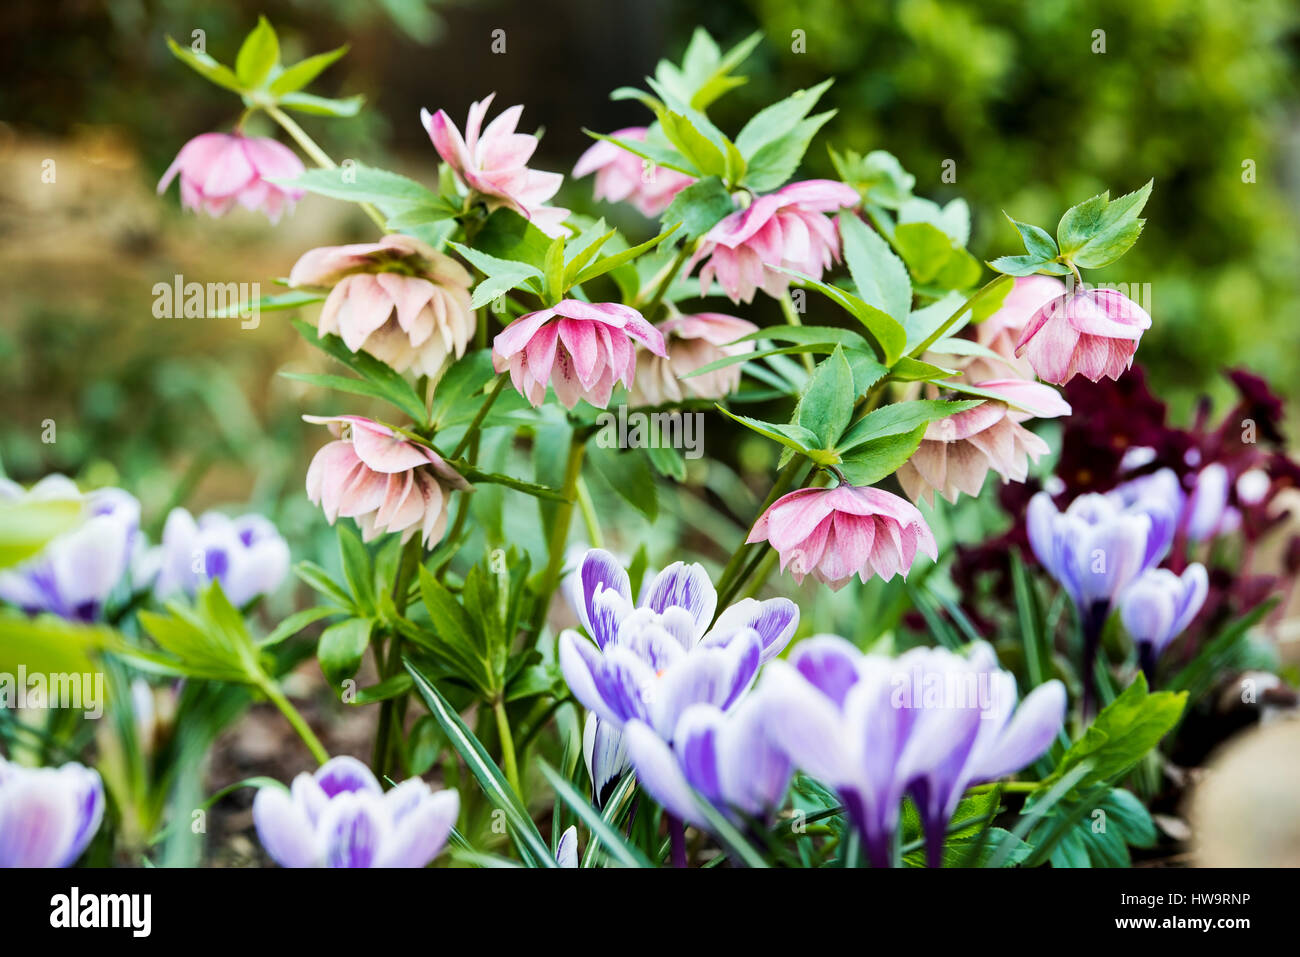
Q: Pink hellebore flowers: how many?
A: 12